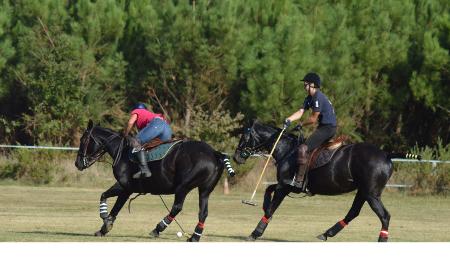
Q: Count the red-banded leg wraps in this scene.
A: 5